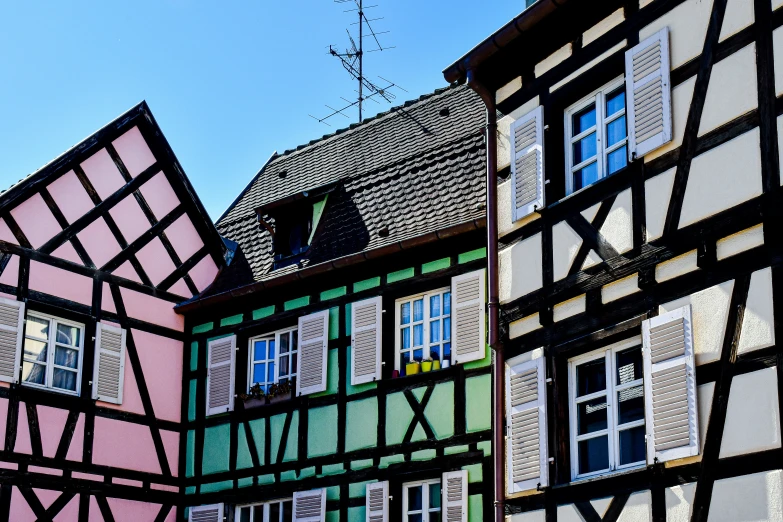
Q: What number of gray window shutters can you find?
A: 14